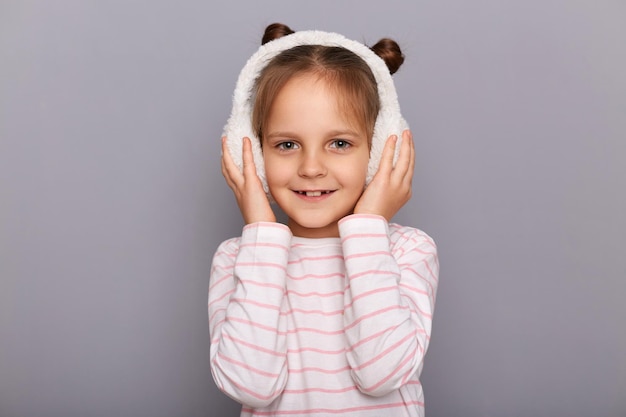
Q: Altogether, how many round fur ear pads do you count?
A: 2